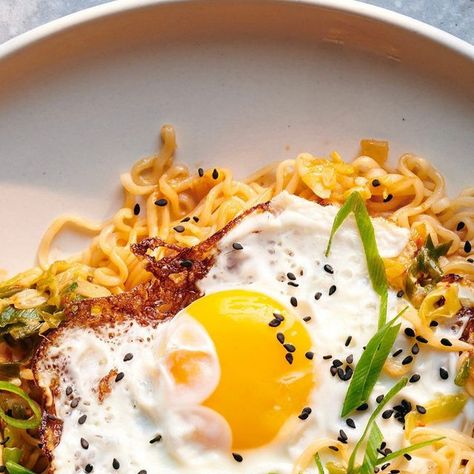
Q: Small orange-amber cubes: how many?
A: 1